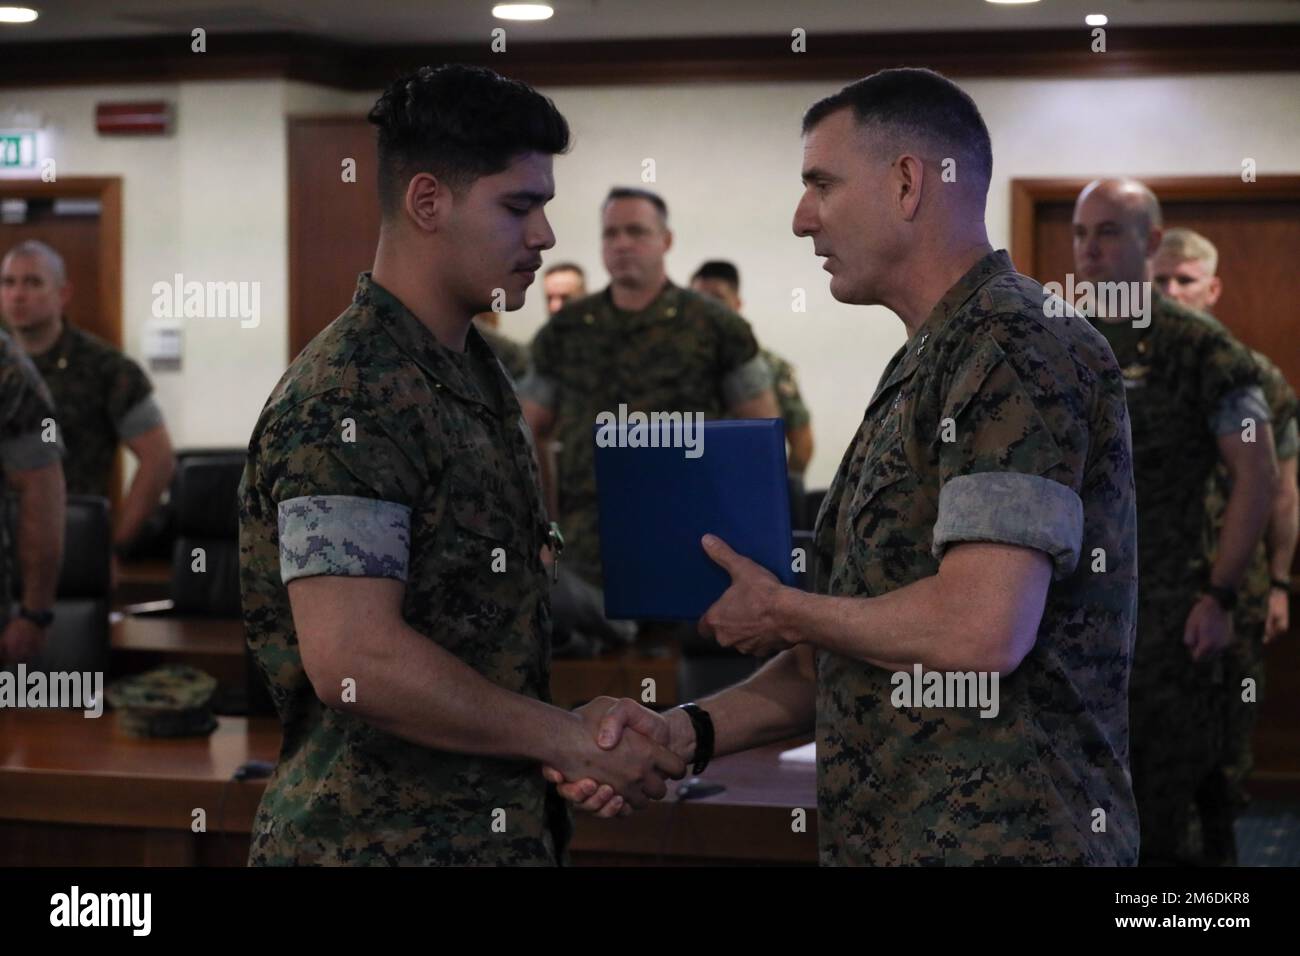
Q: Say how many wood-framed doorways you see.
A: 2